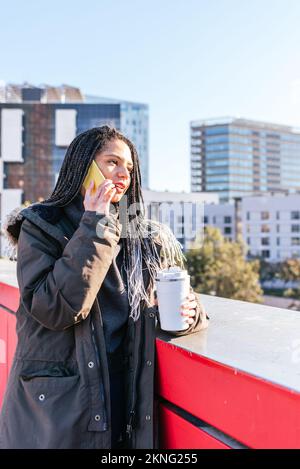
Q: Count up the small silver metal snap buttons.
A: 6